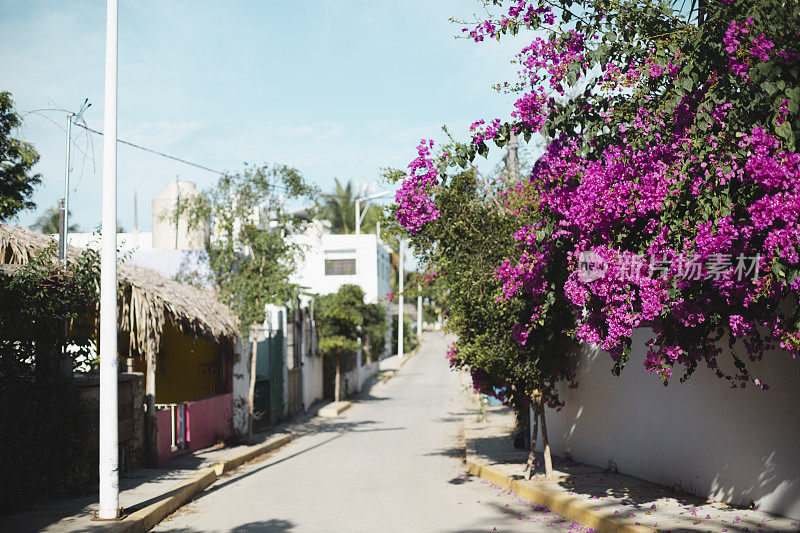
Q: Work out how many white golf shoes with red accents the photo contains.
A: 0